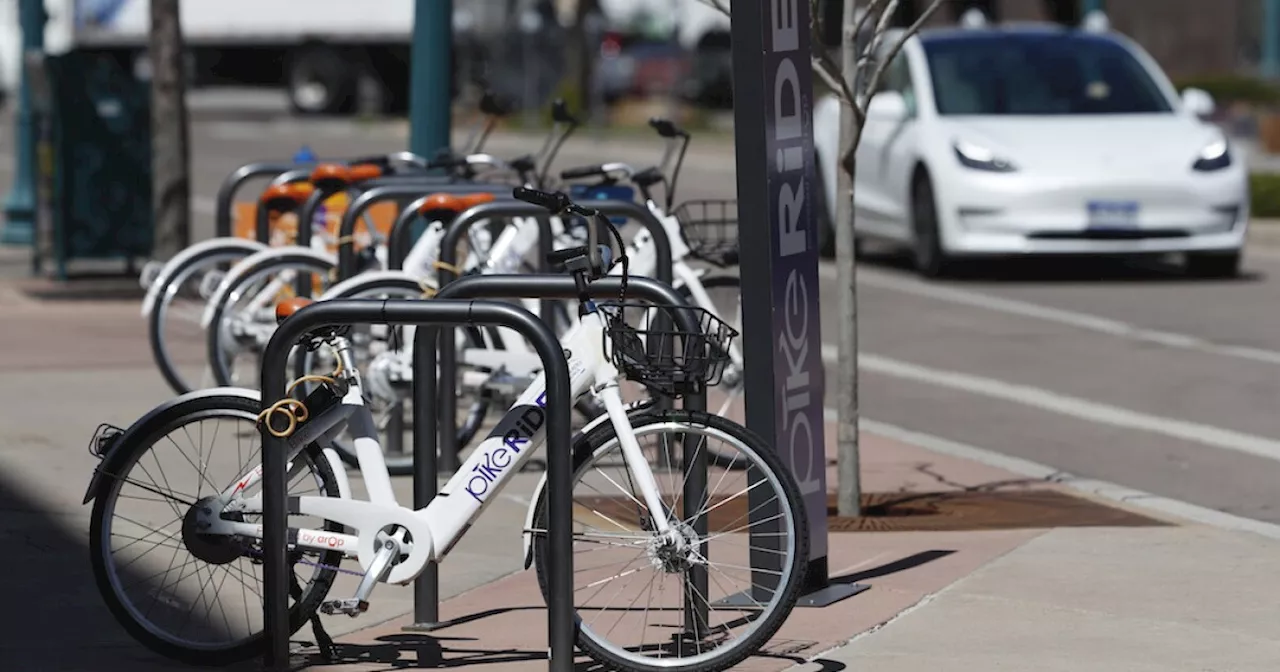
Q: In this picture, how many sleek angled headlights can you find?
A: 2